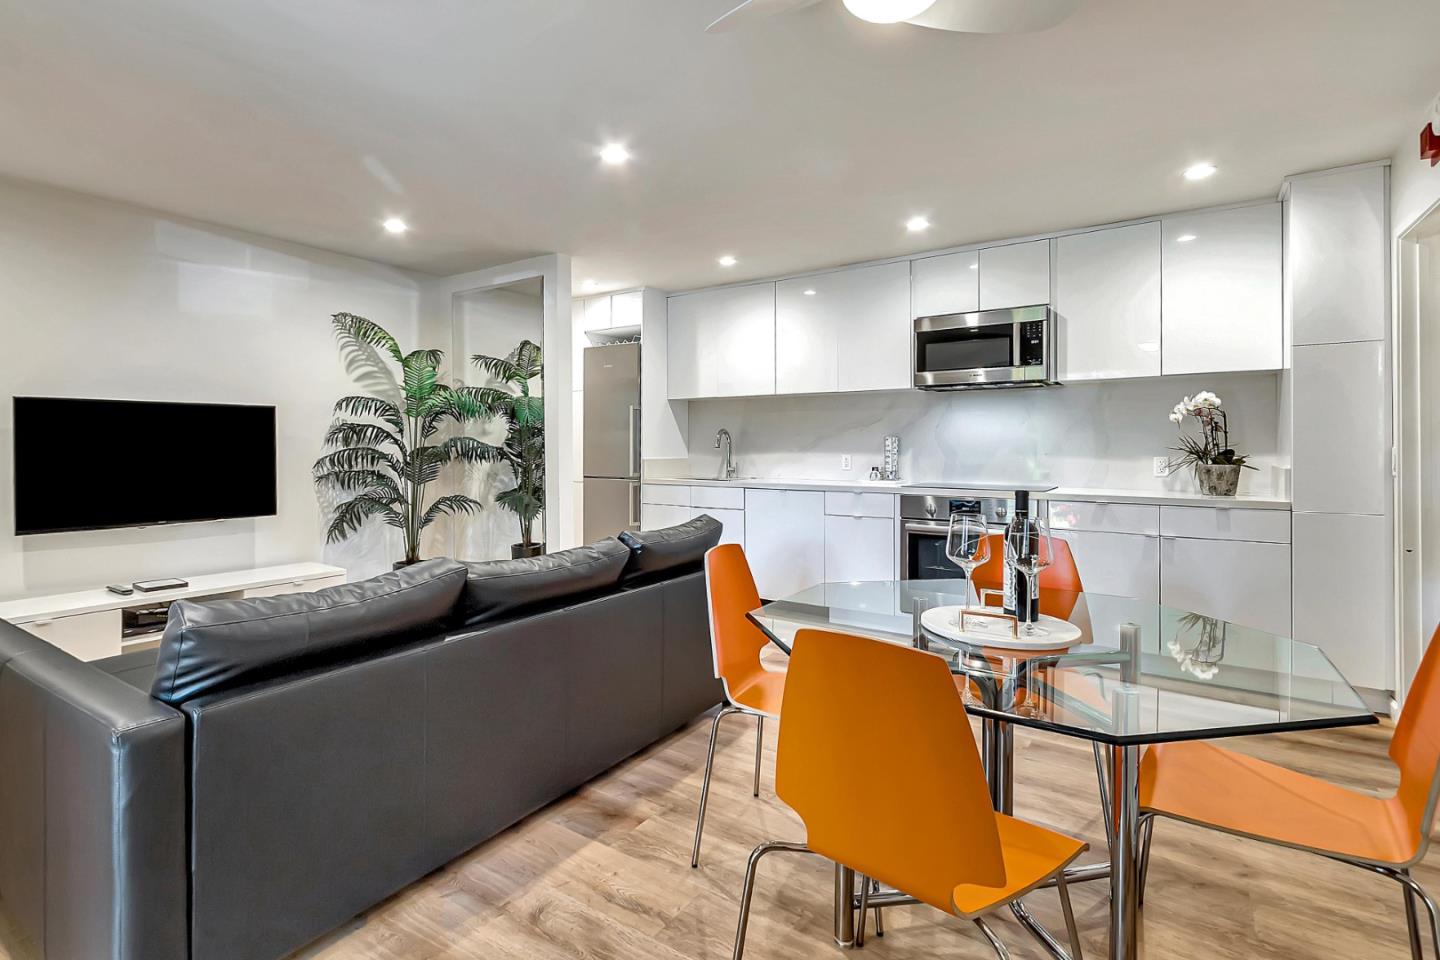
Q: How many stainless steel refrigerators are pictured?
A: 1